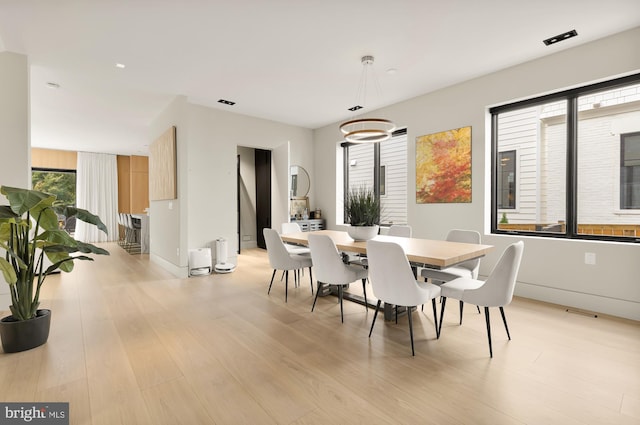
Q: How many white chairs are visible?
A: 7